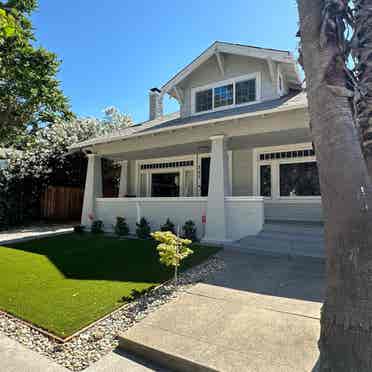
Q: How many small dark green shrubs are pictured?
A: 5